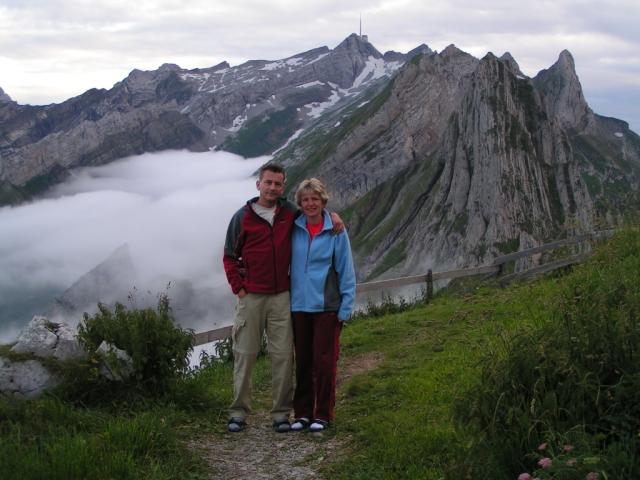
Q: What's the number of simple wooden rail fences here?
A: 1